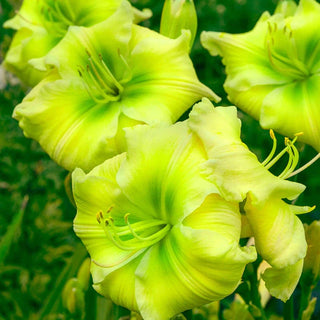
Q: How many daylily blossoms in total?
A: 5